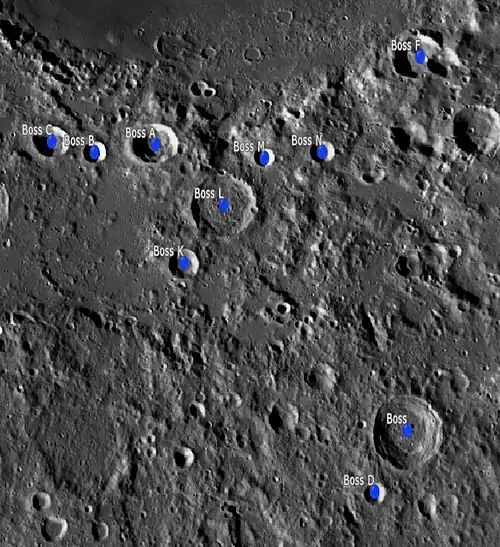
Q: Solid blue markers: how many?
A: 10